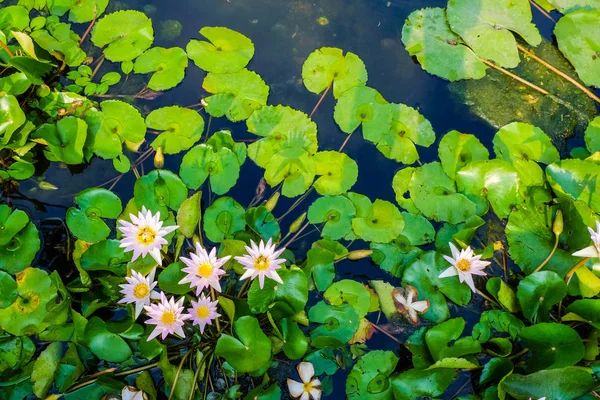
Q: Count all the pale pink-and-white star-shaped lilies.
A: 8